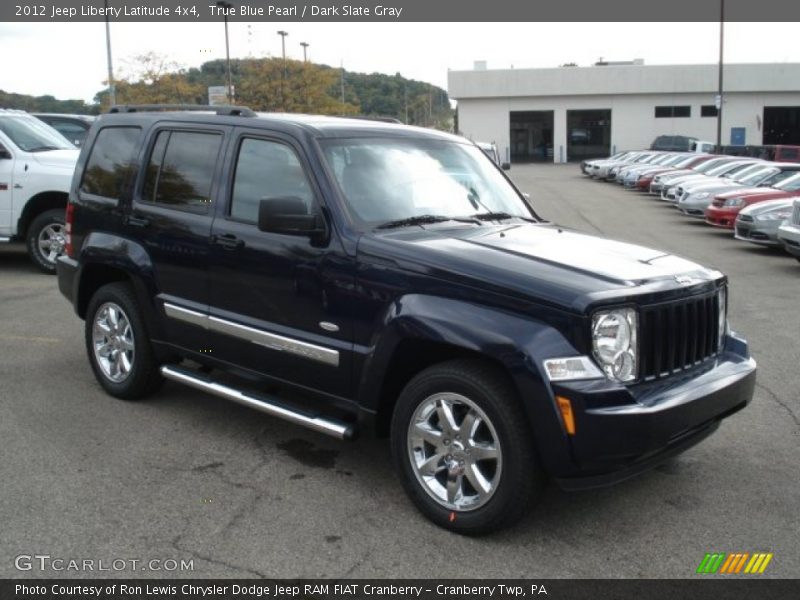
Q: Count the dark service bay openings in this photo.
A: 3